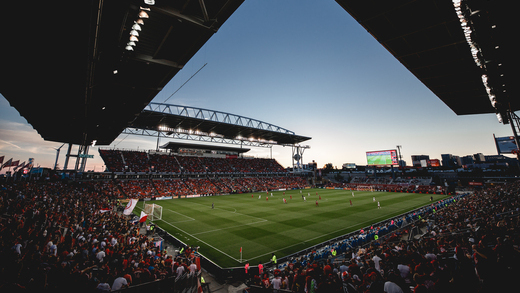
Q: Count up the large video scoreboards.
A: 1